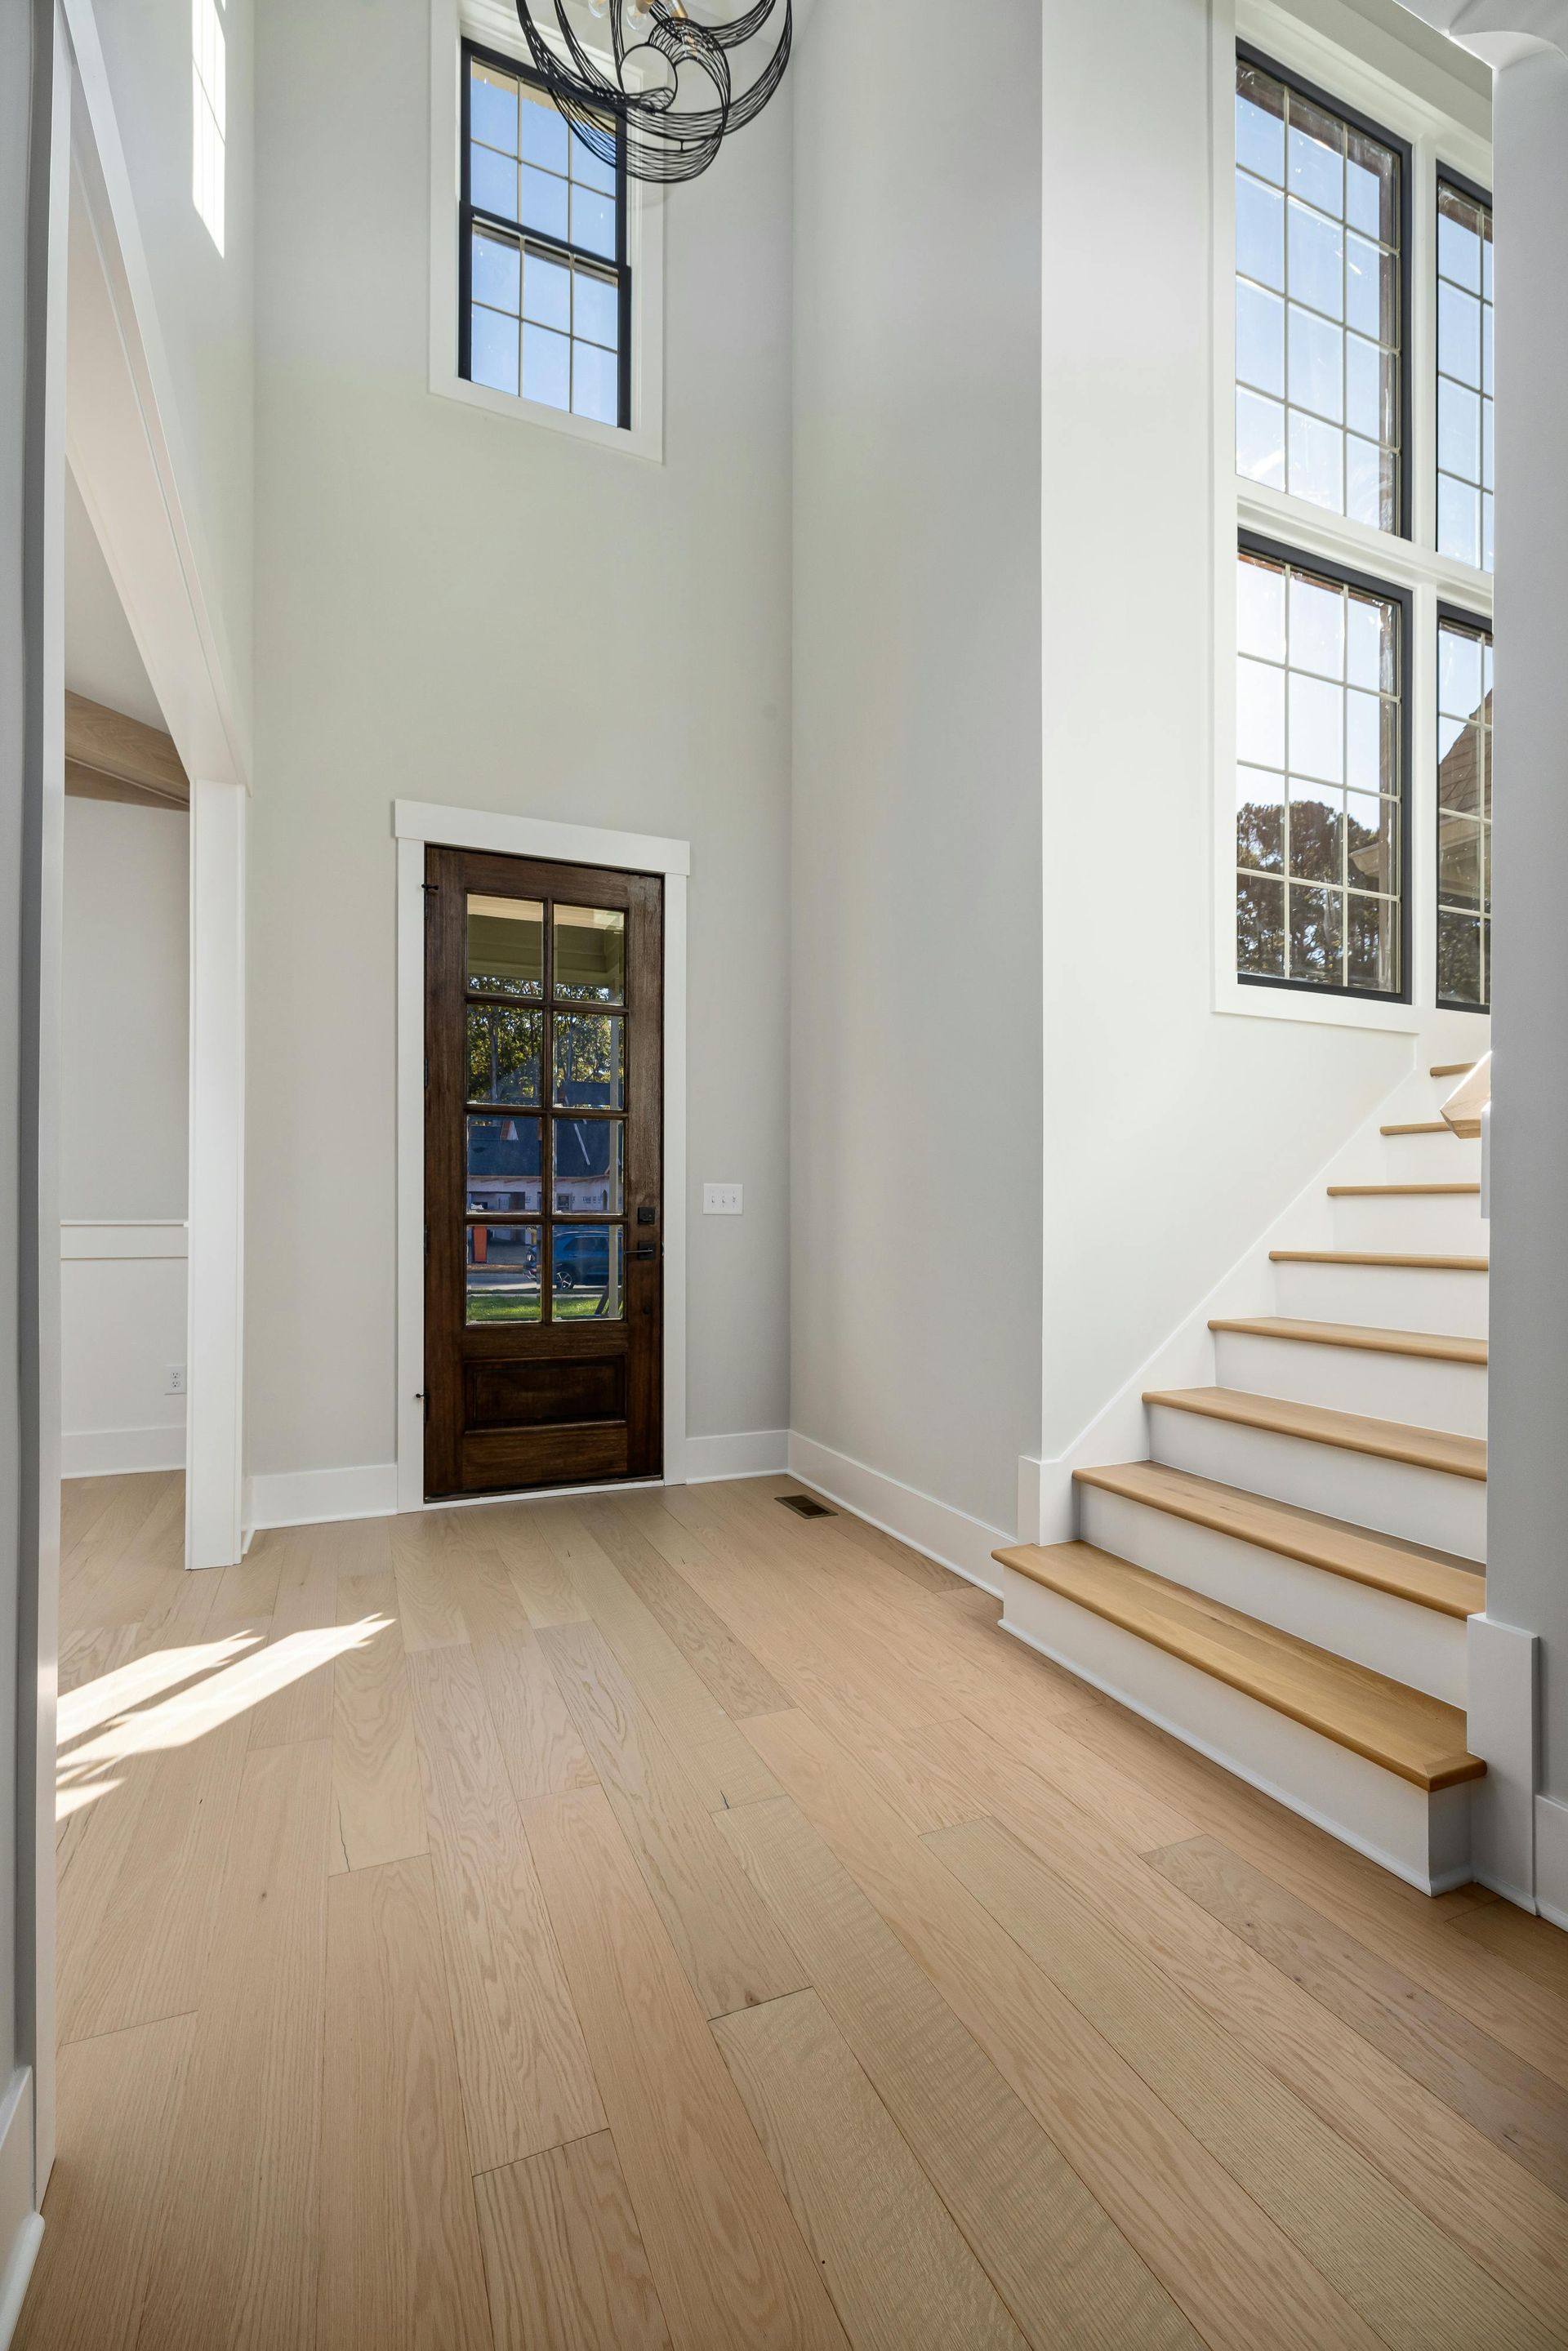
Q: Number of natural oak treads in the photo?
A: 8